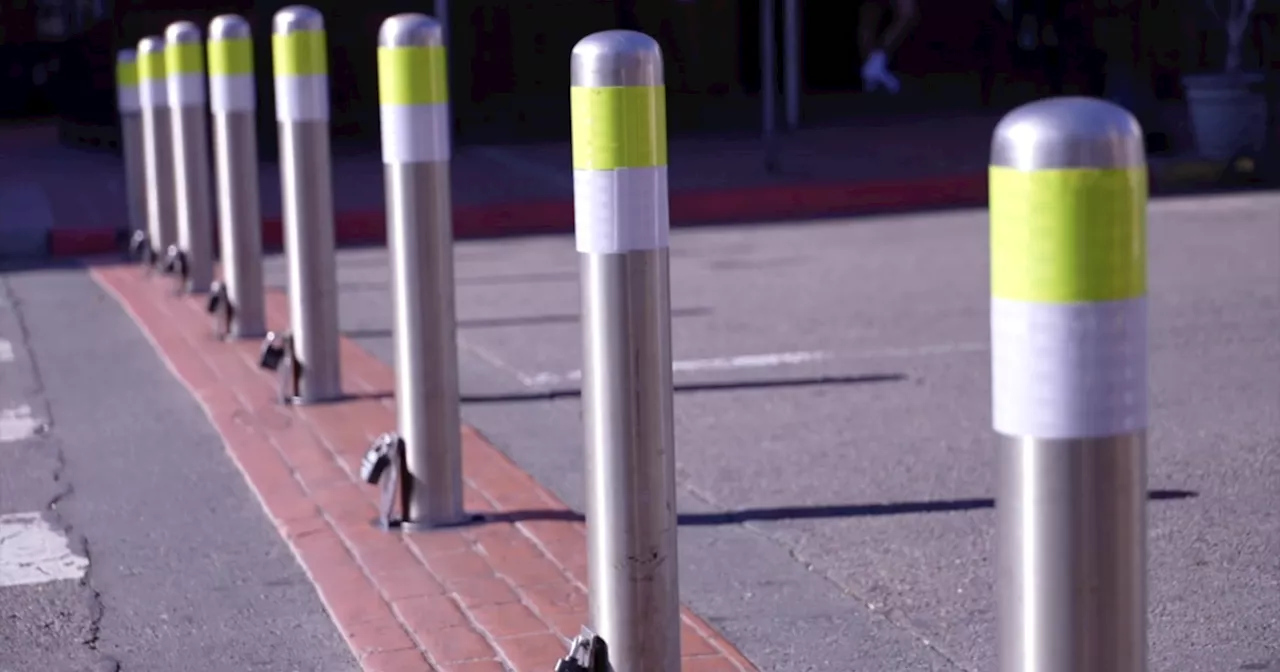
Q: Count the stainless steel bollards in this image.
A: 8